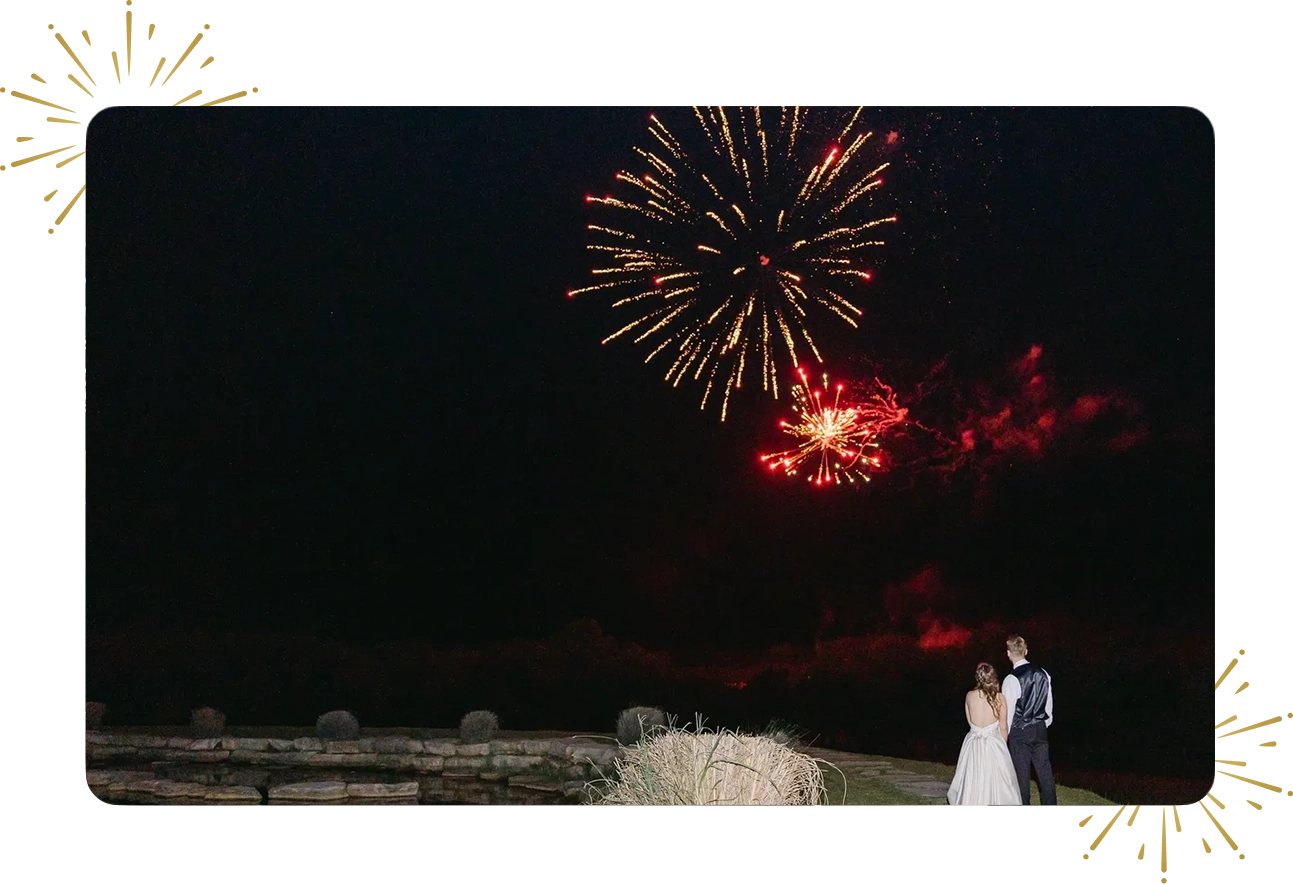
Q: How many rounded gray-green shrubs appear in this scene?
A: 5